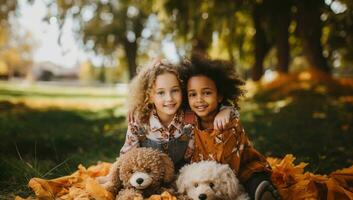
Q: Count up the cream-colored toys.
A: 1